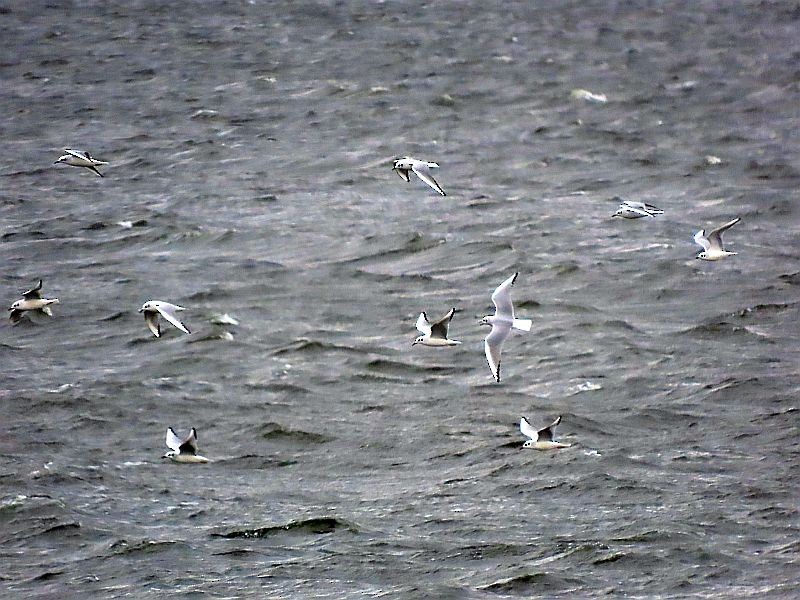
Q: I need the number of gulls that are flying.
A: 10